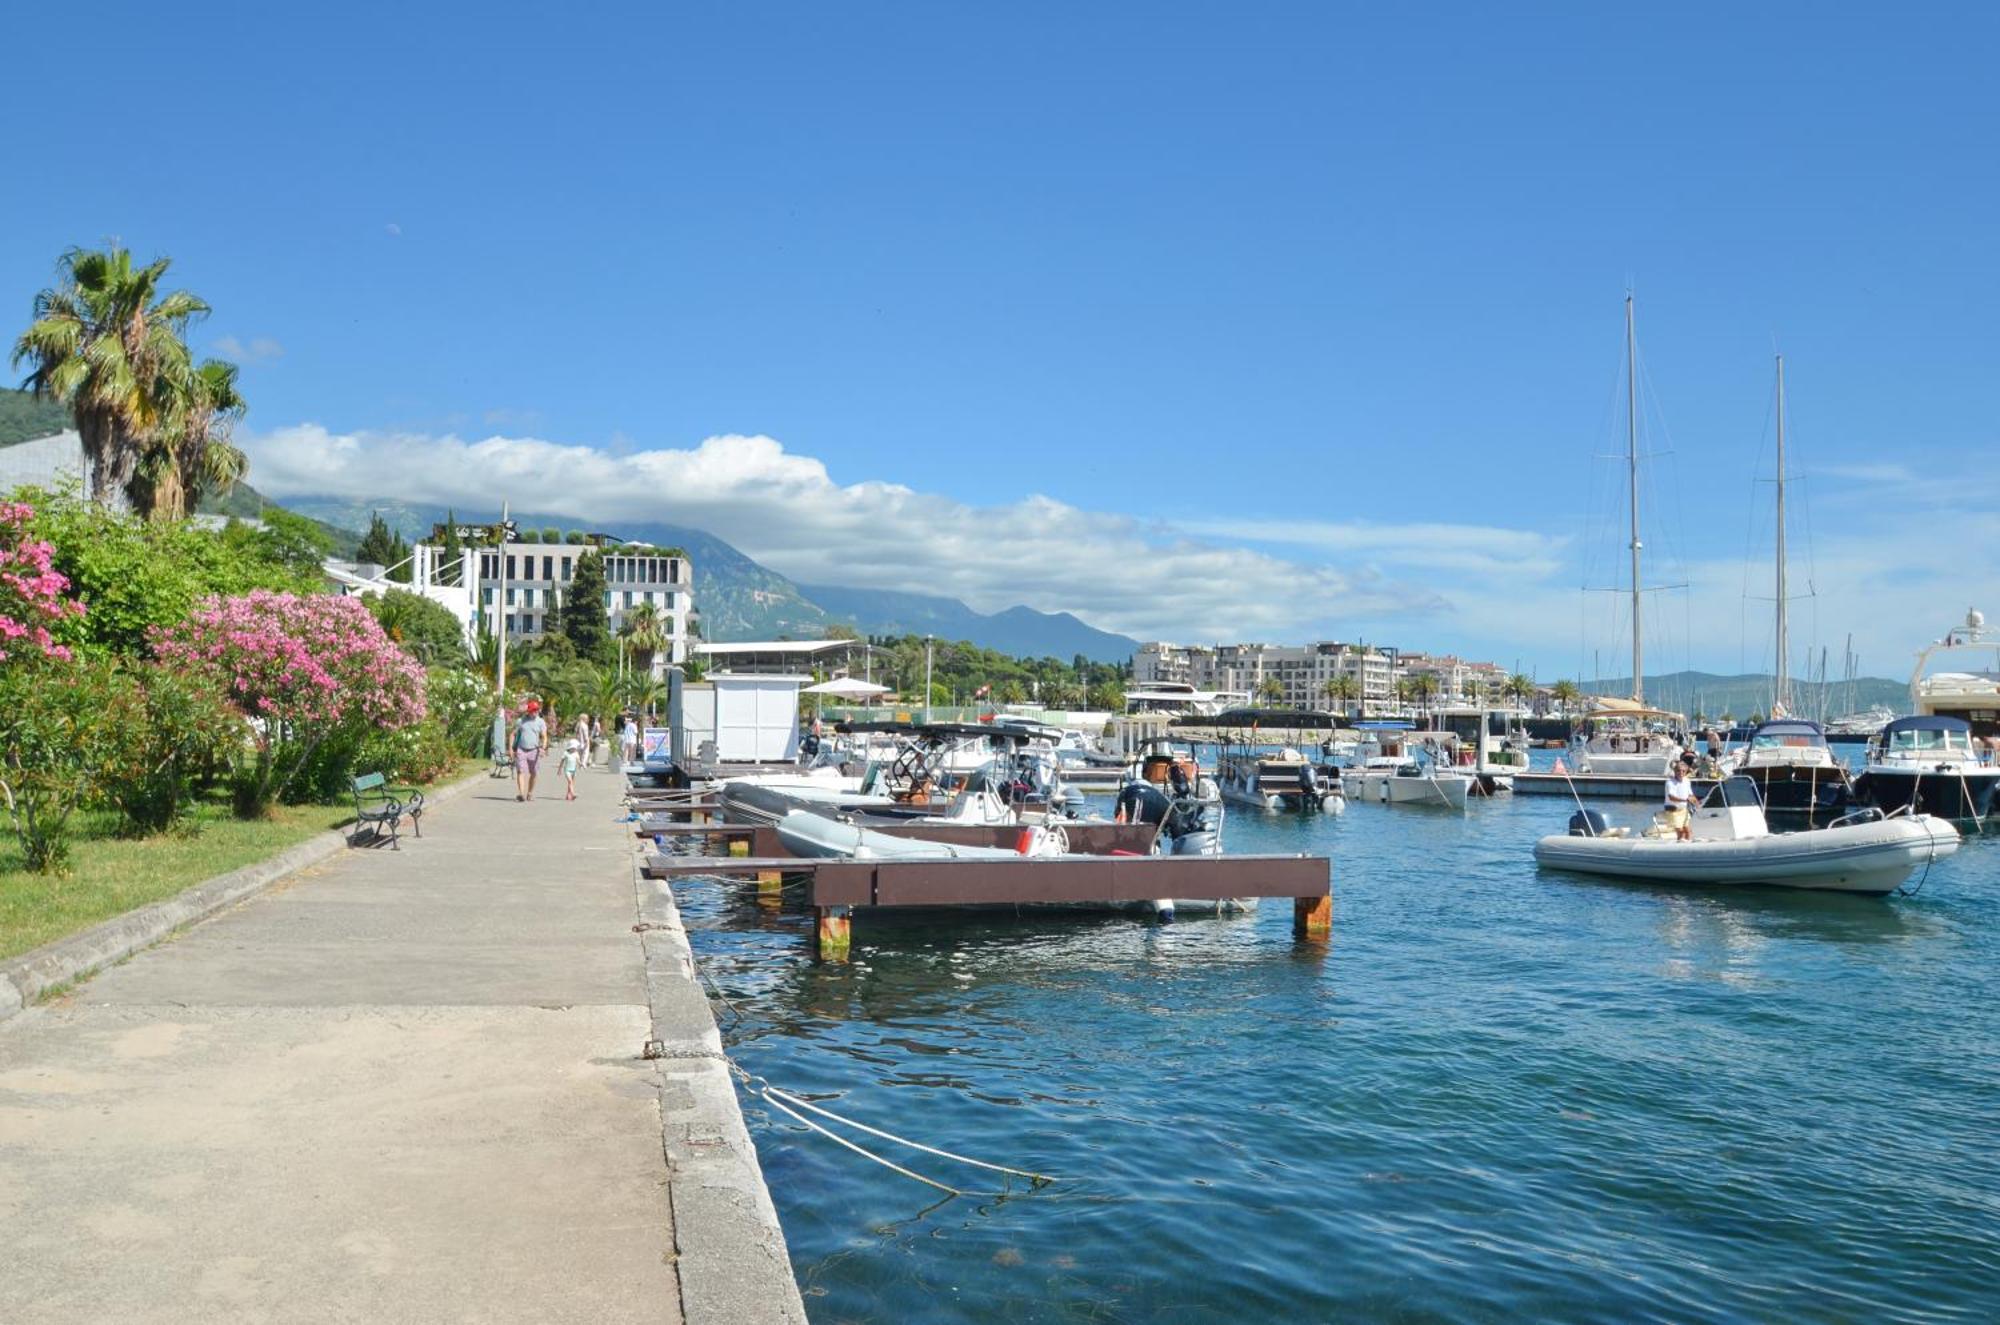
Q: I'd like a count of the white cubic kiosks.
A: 1